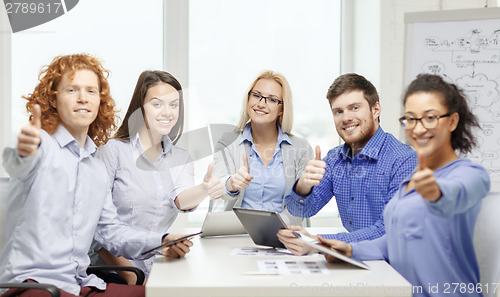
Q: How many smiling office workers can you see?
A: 5